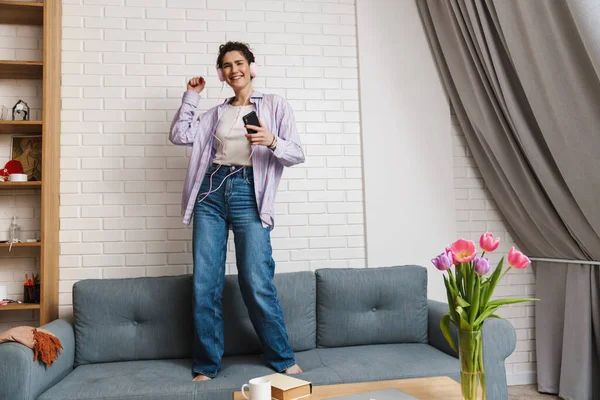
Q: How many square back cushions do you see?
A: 3